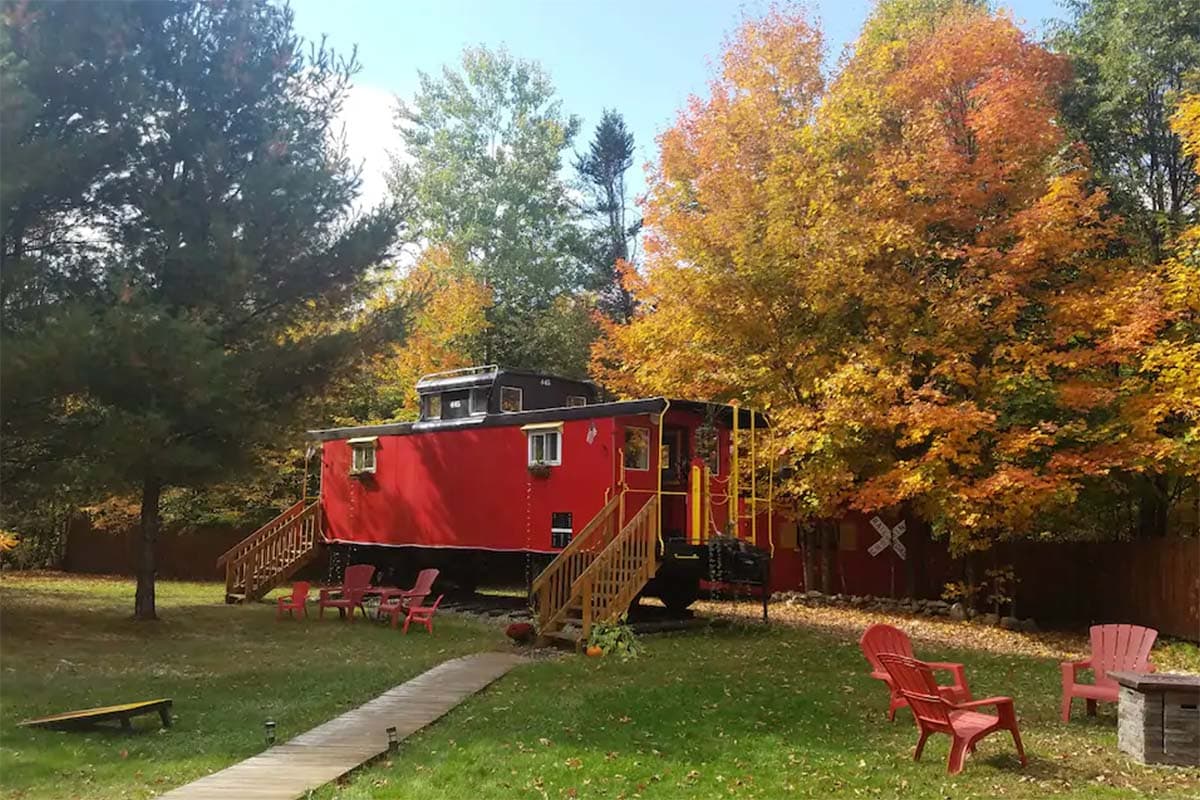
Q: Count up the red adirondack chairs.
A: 7